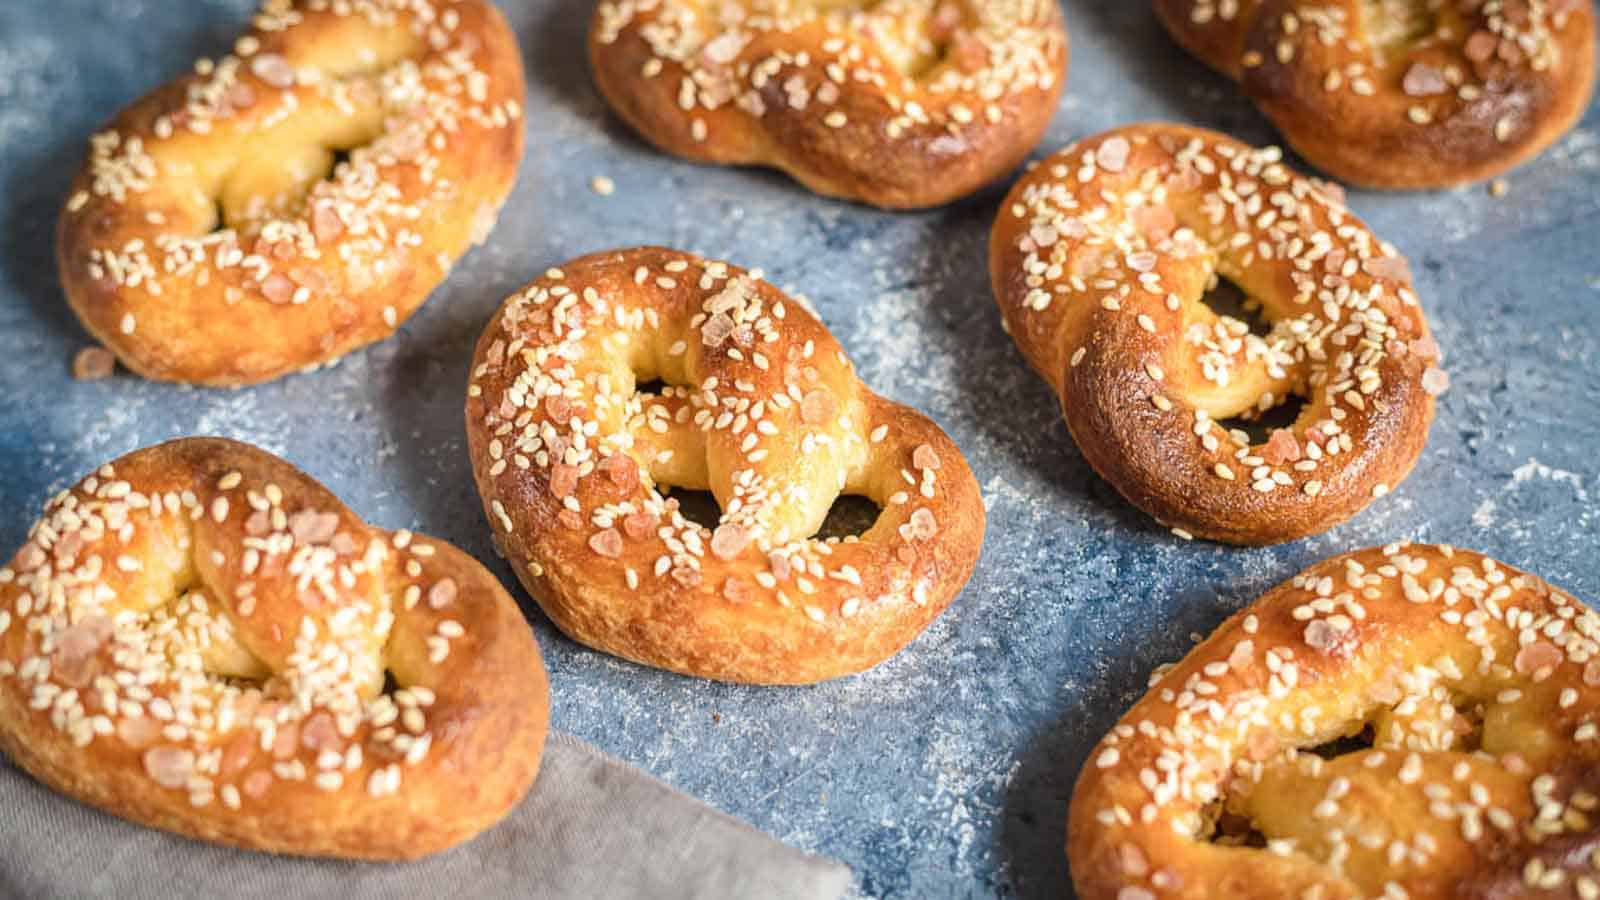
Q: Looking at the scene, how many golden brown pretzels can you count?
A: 7